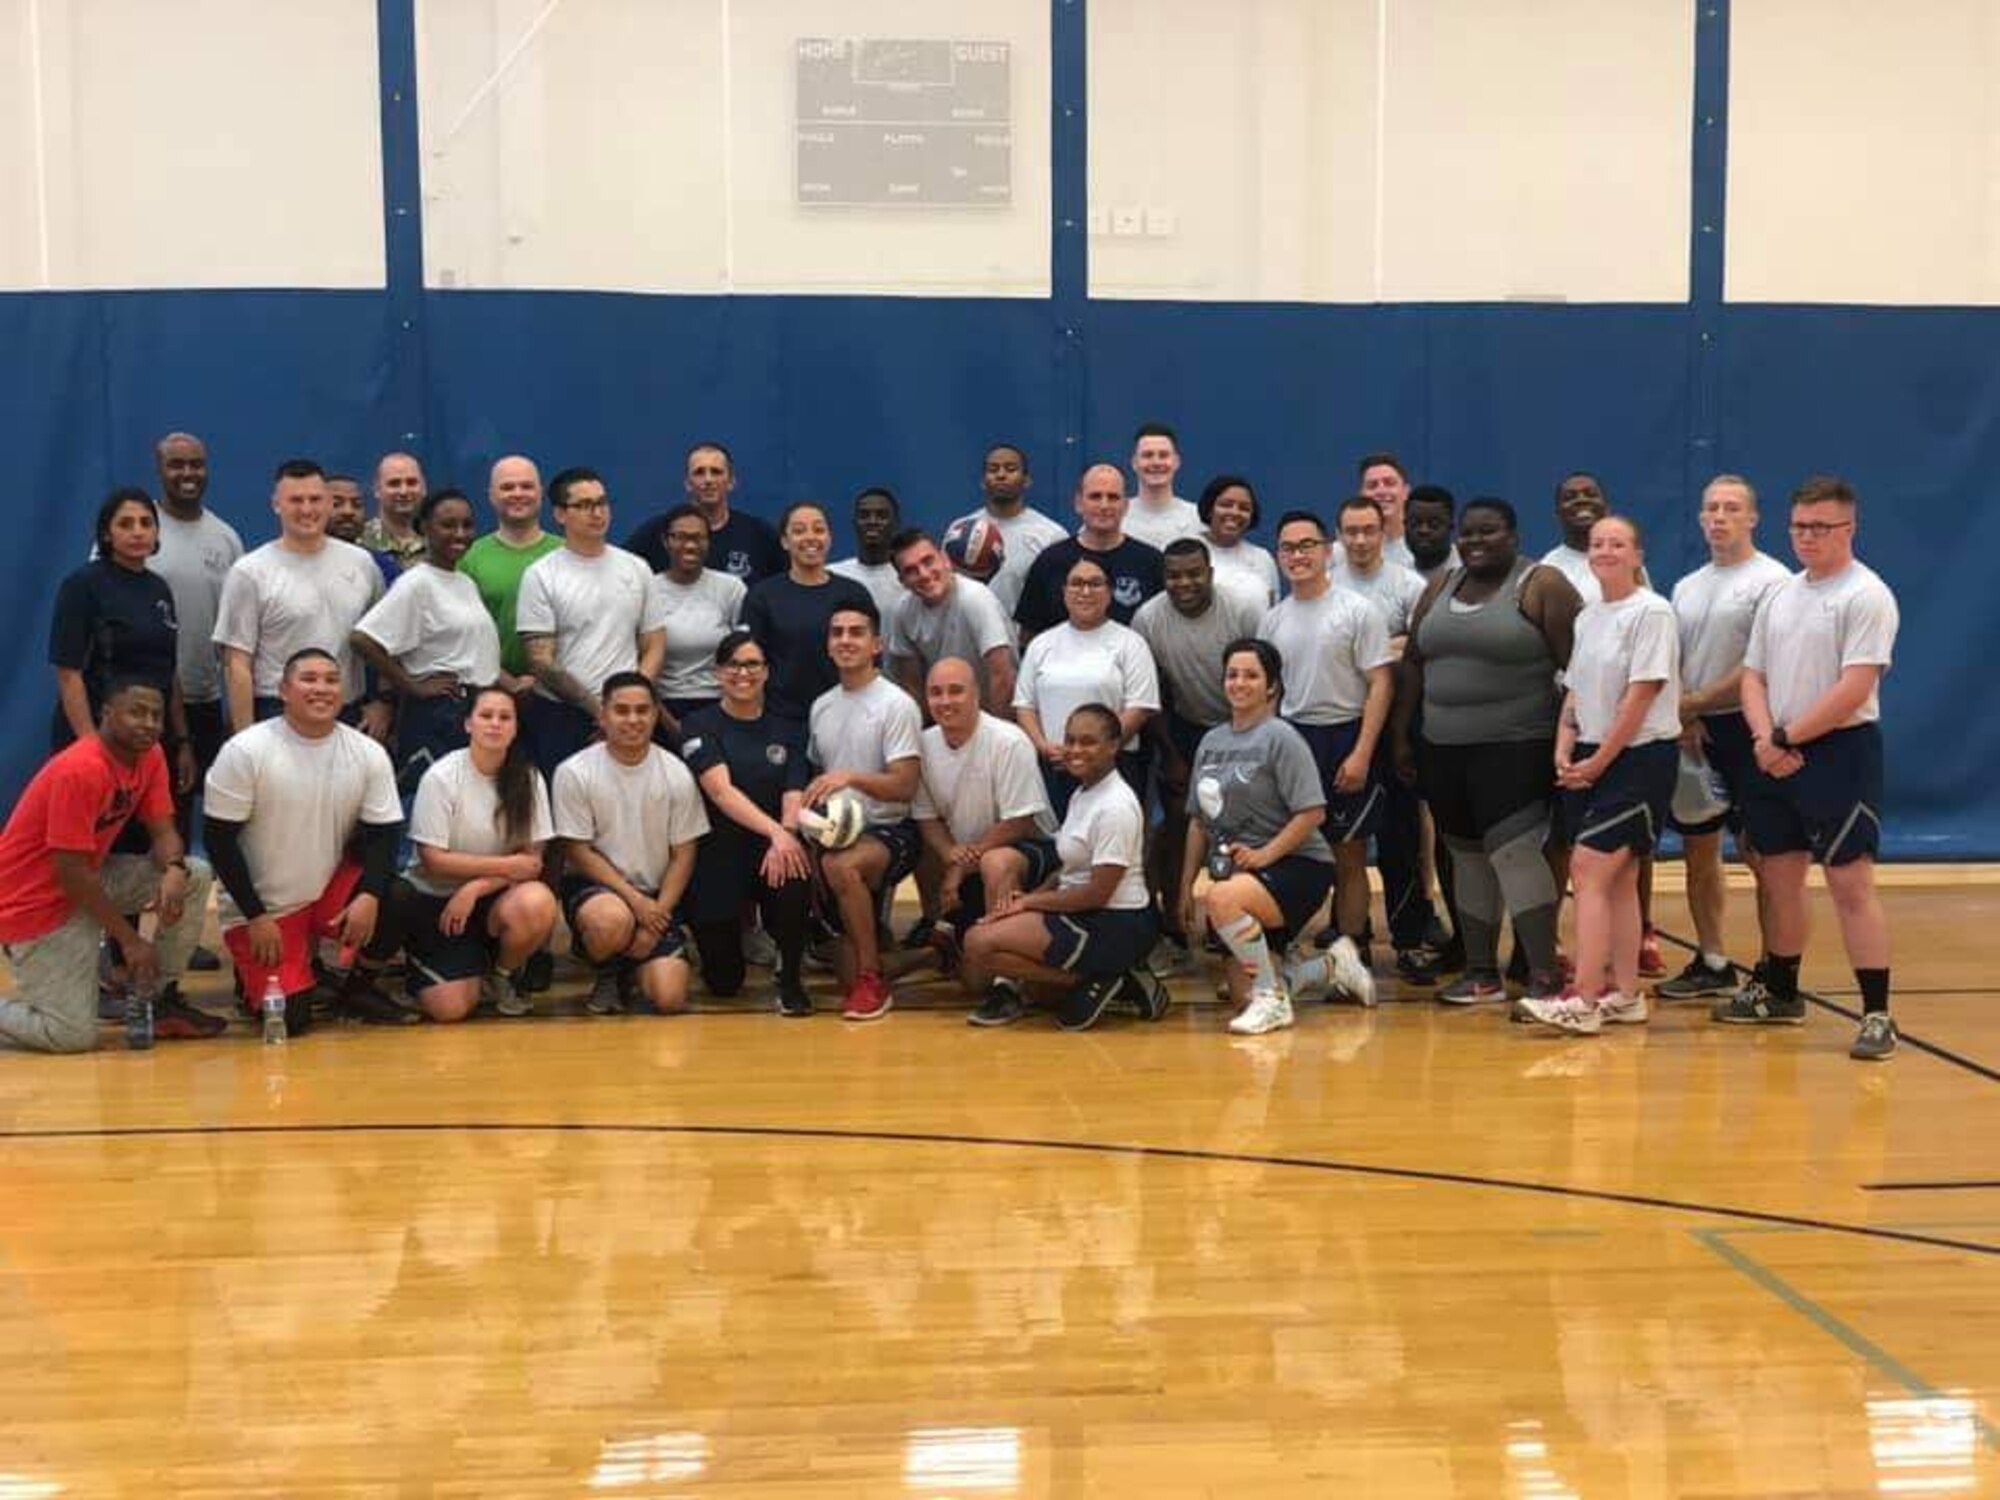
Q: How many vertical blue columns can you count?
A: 3